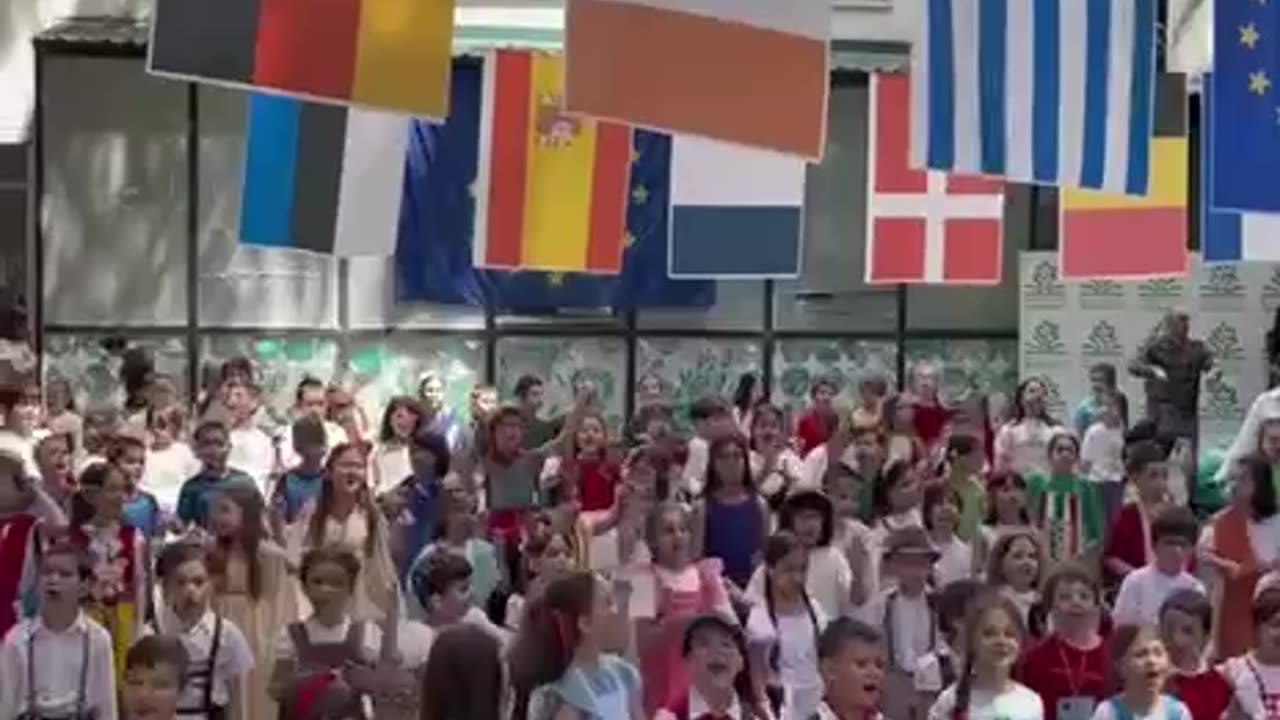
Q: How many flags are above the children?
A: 11